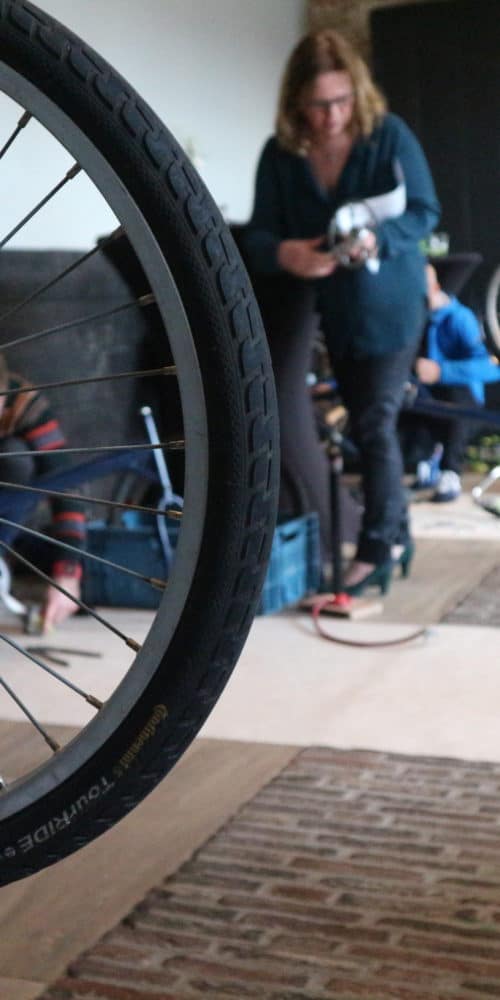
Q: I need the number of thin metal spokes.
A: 11